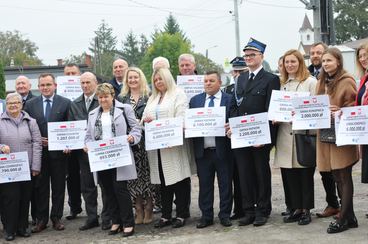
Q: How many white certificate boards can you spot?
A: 11